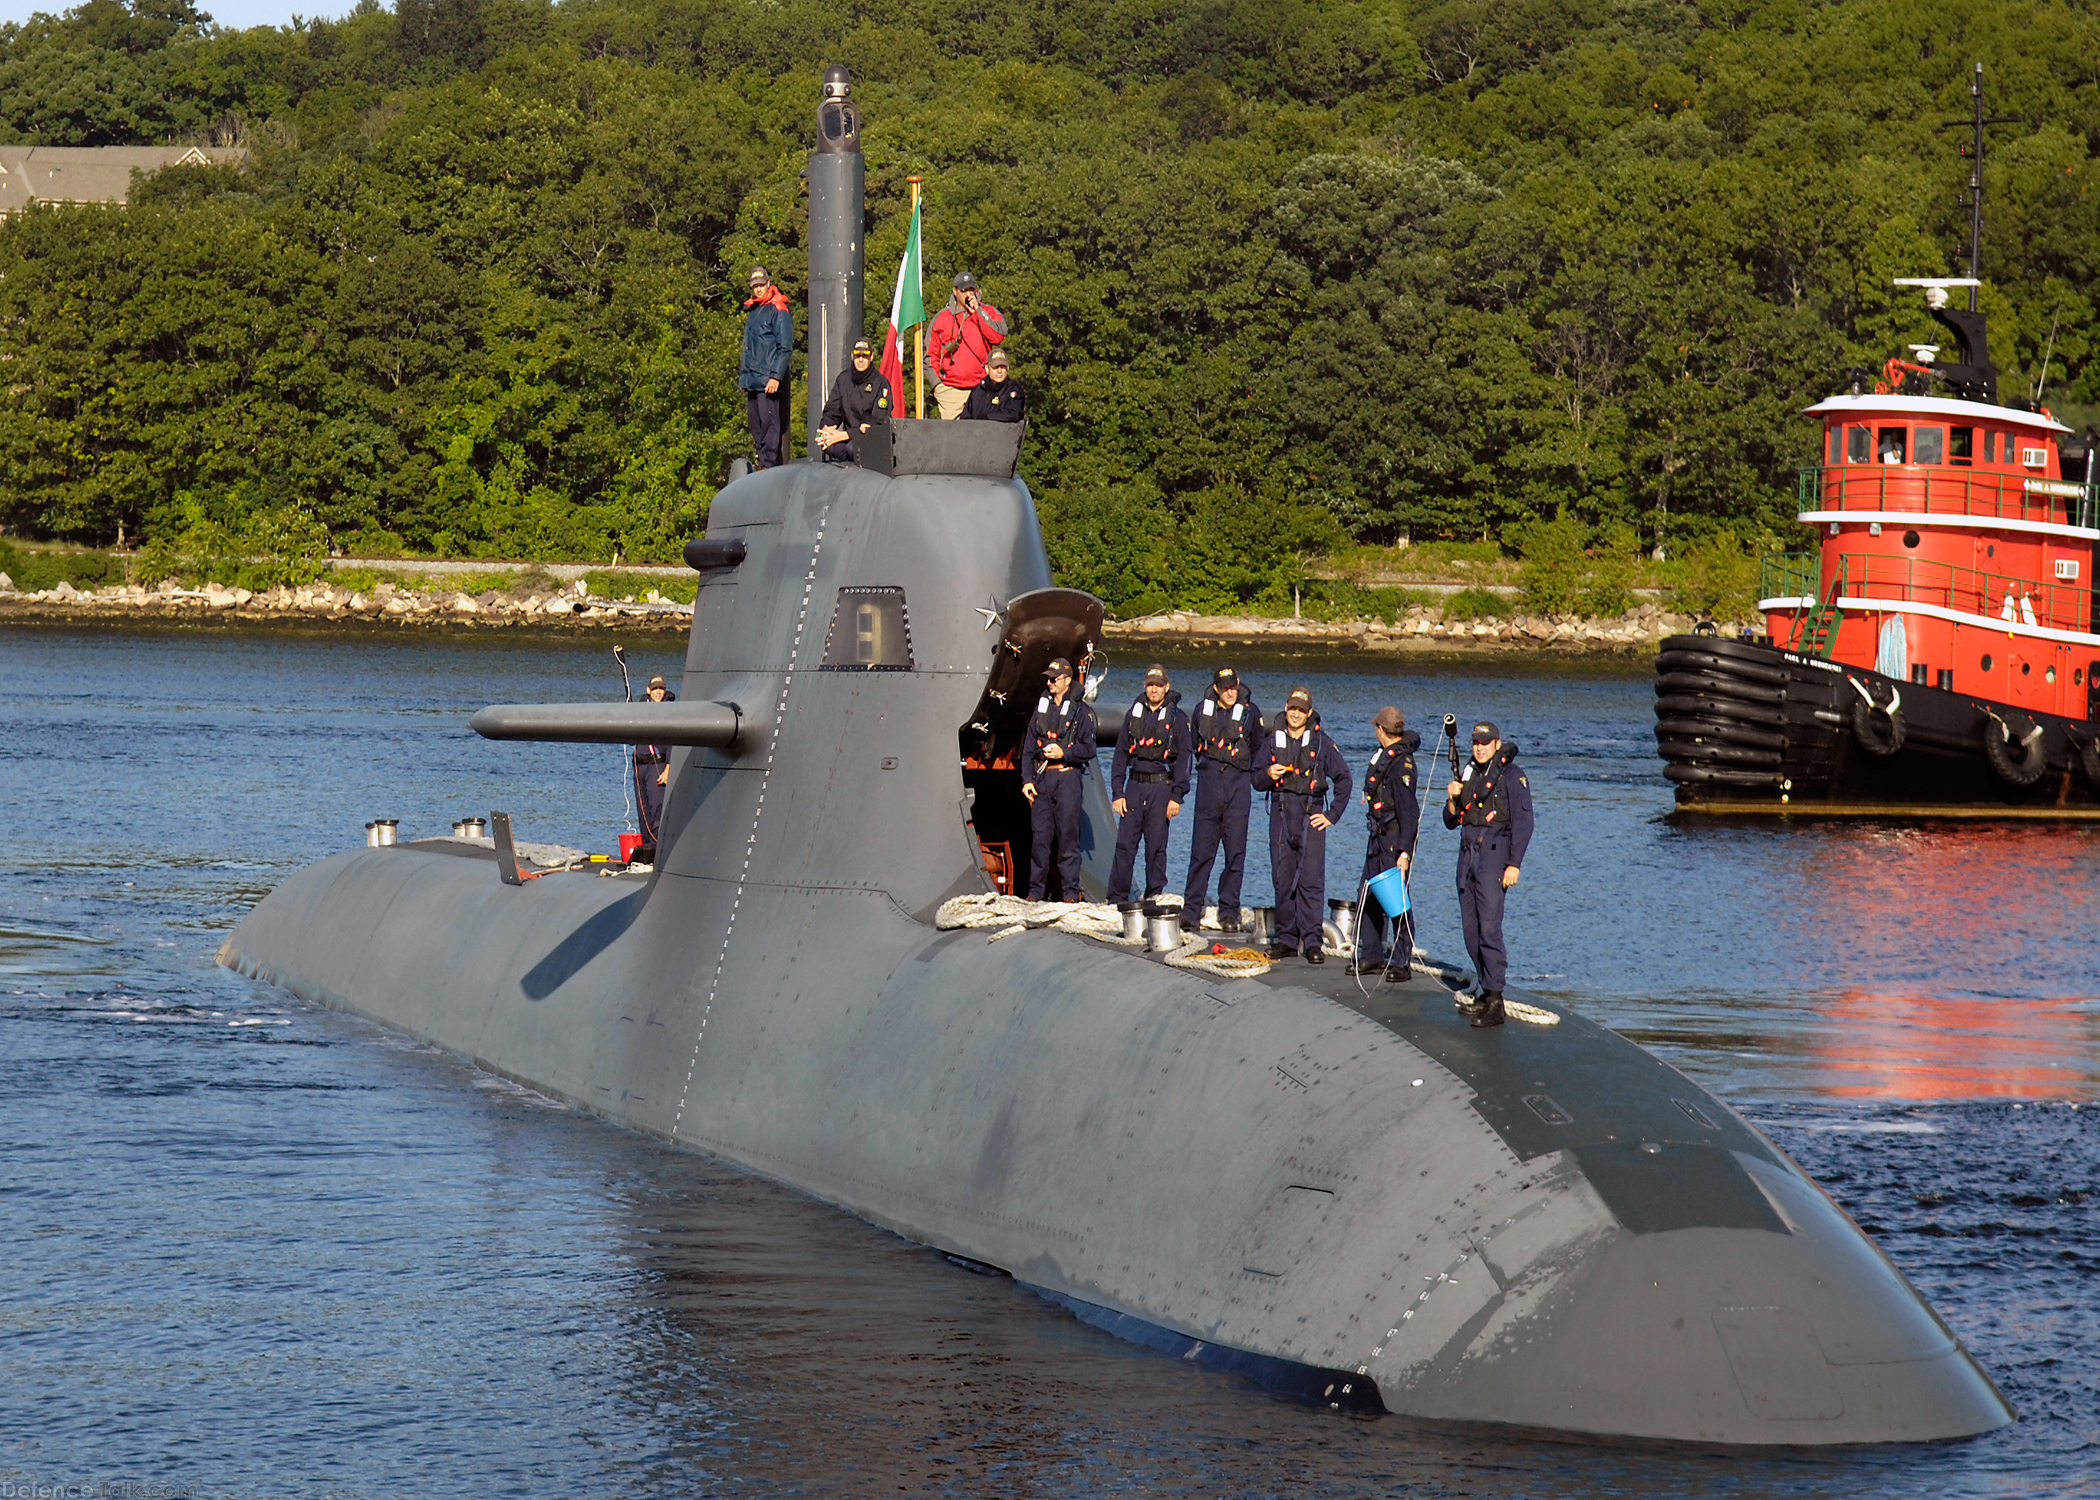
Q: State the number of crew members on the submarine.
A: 11